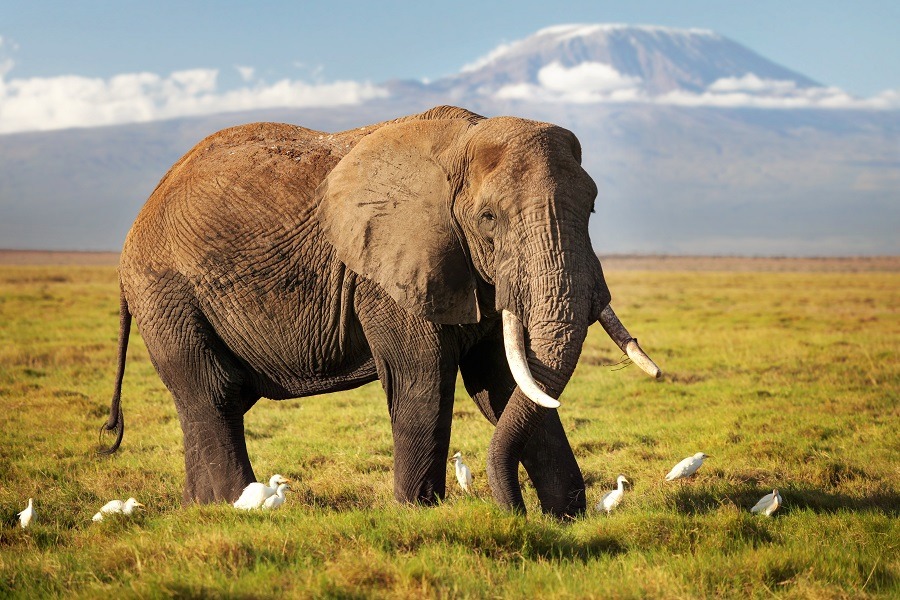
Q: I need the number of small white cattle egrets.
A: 8